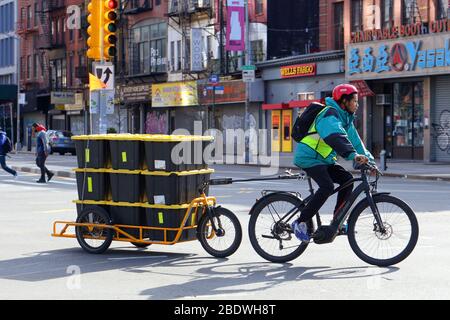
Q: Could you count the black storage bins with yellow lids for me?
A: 9